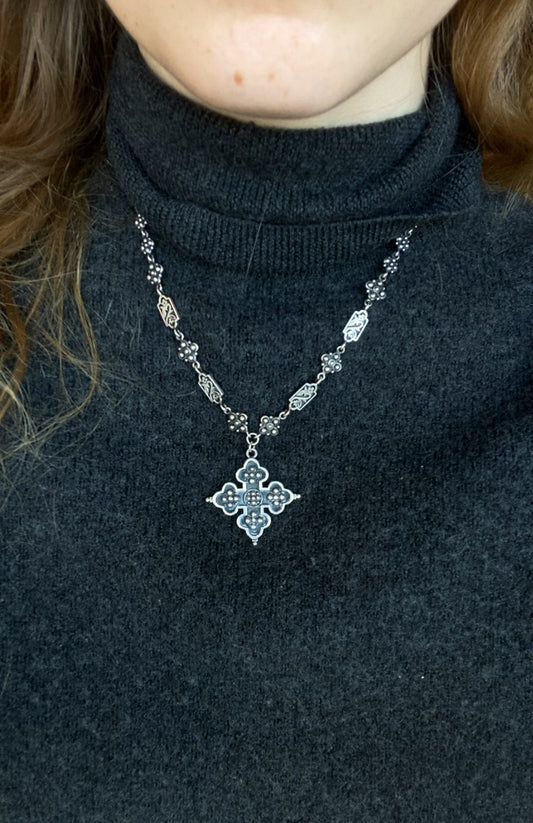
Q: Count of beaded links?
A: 10